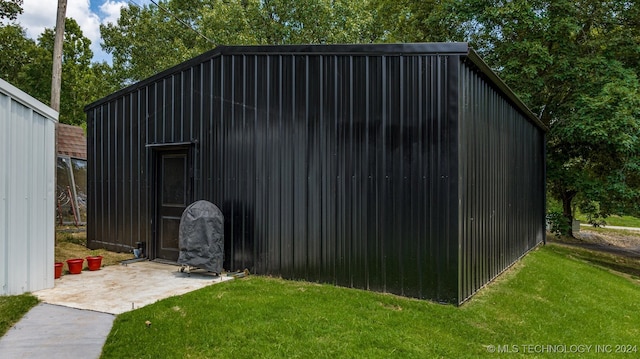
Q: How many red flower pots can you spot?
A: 3